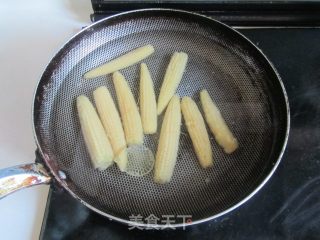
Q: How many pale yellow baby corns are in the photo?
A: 9